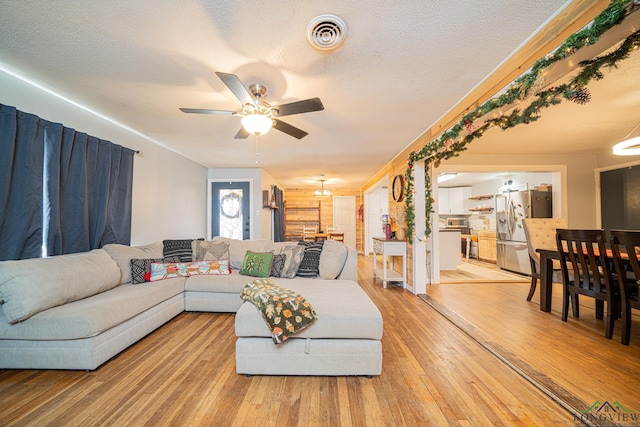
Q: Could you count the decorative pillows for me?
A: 8